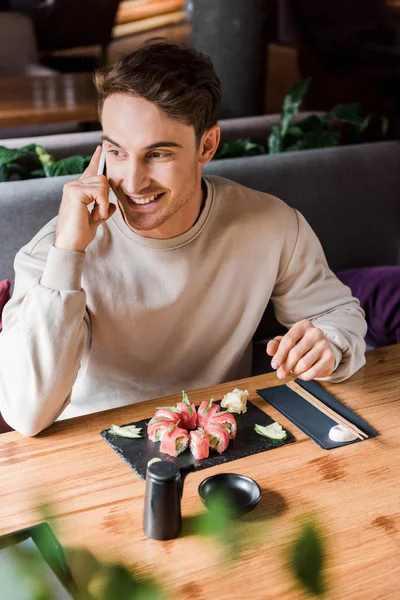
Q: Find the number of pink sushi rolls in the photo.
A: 8